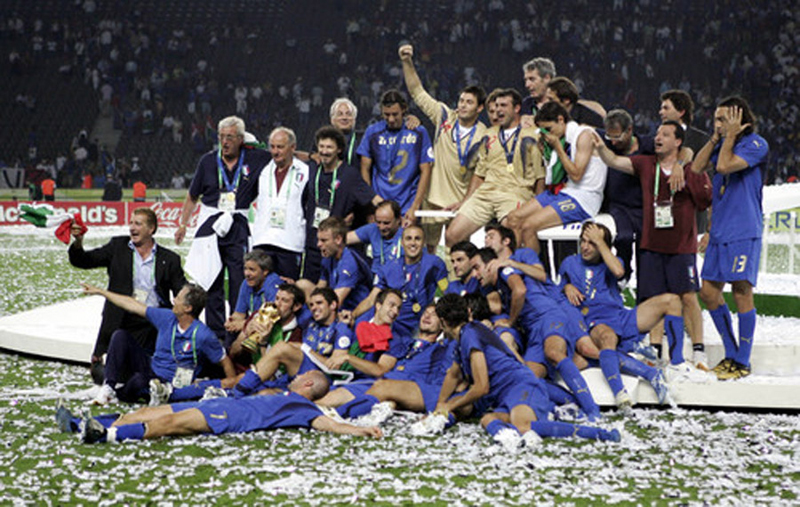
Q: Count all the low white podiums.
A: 1